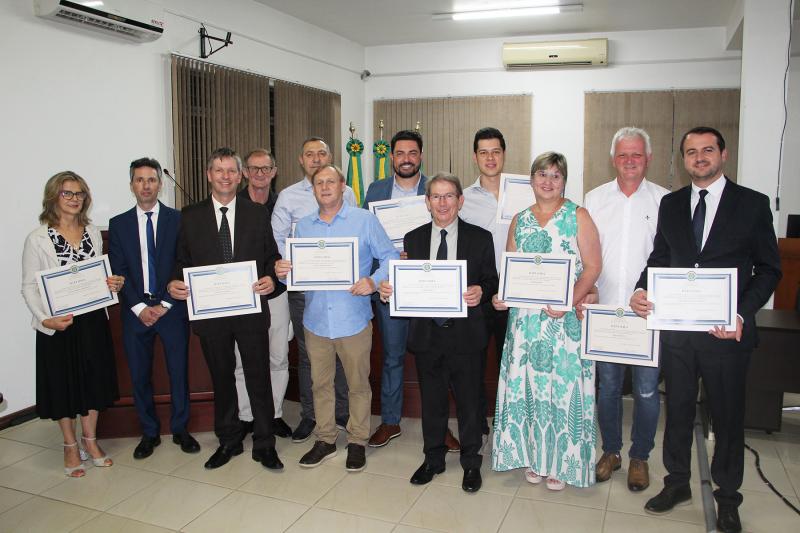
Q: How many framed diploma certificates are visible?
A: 9